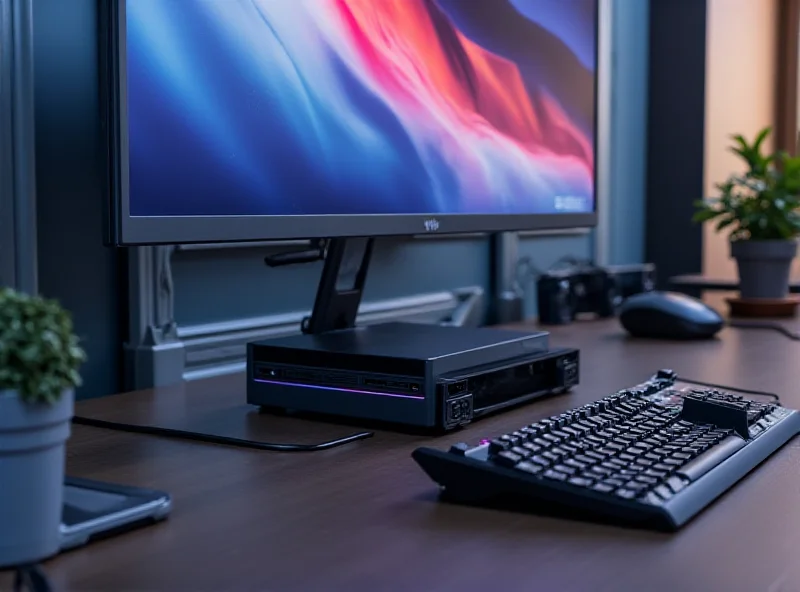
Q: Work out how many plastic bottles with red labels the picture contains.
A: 0